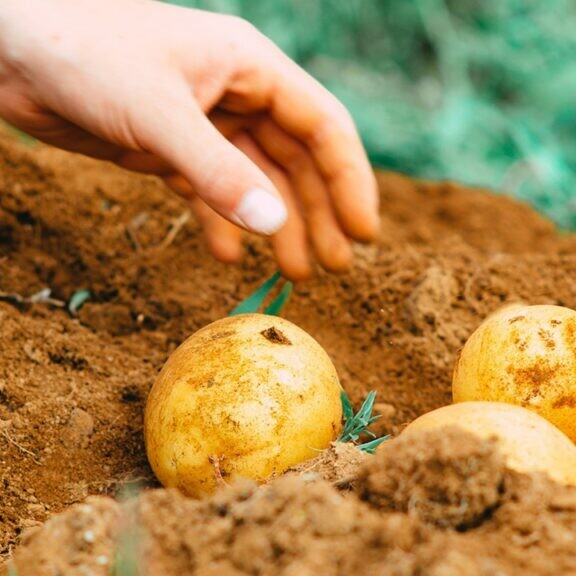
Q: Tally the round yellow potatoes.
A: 3